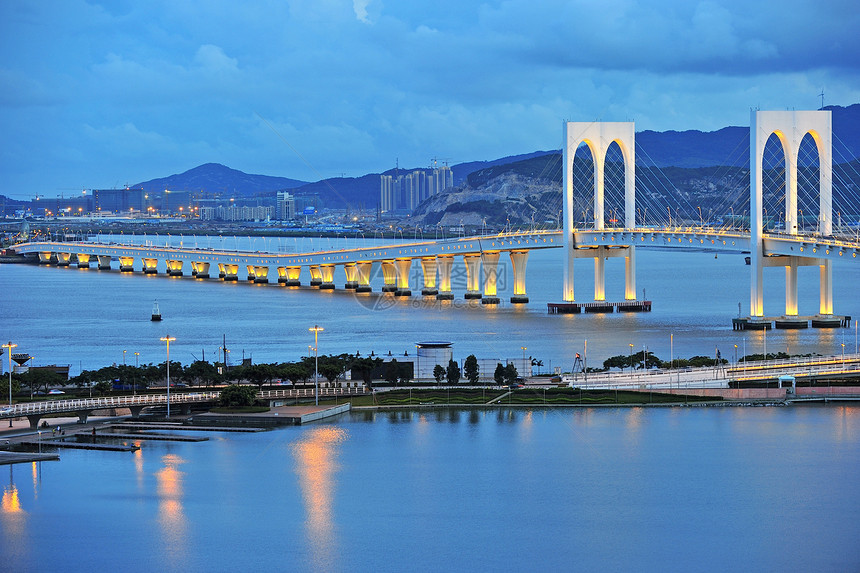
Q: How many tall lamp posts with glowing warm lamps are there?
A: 3